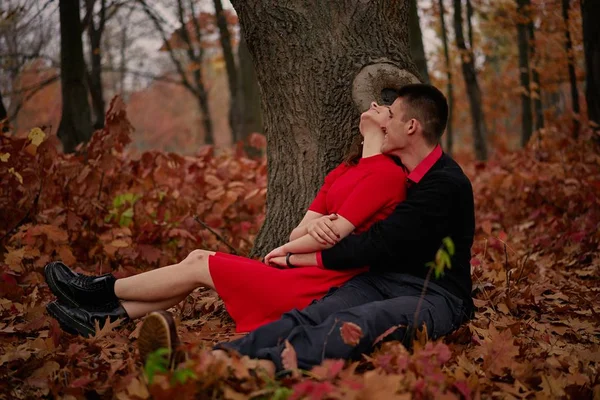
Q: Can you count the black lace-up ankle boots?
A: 2